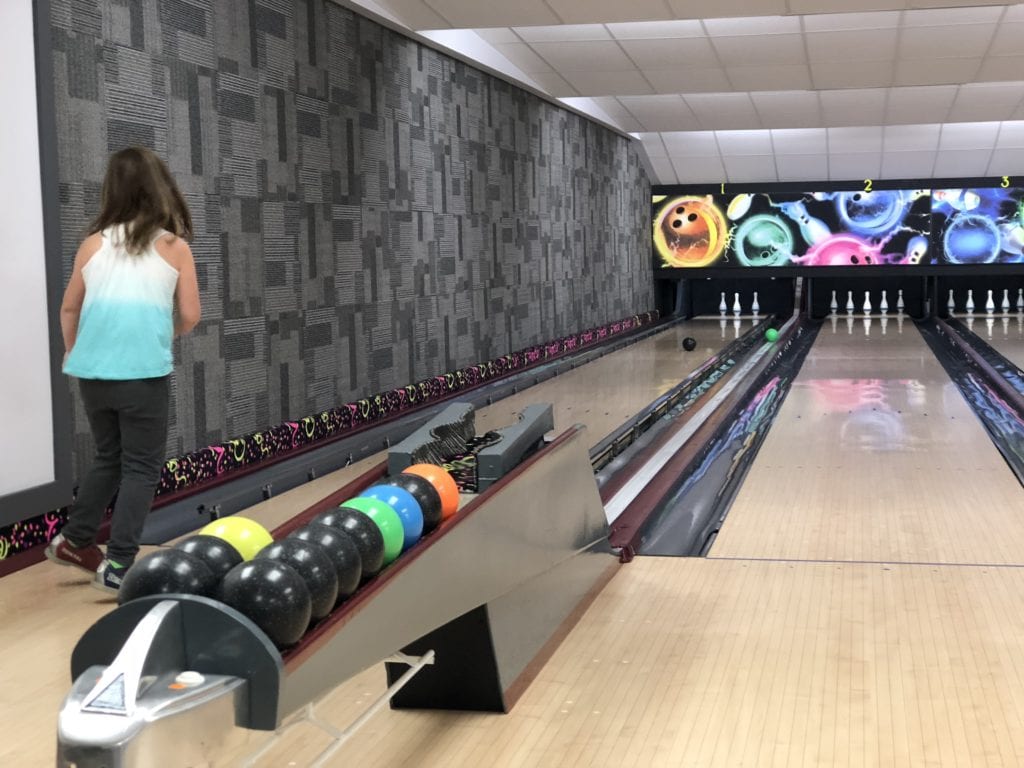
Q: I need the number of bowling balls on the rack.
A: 11